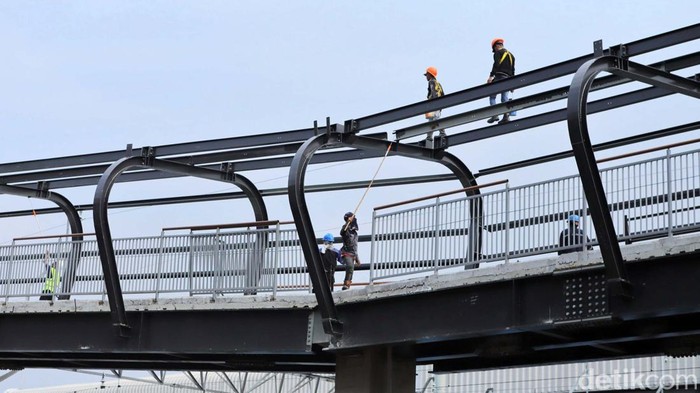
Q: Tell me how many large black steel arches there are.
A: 4